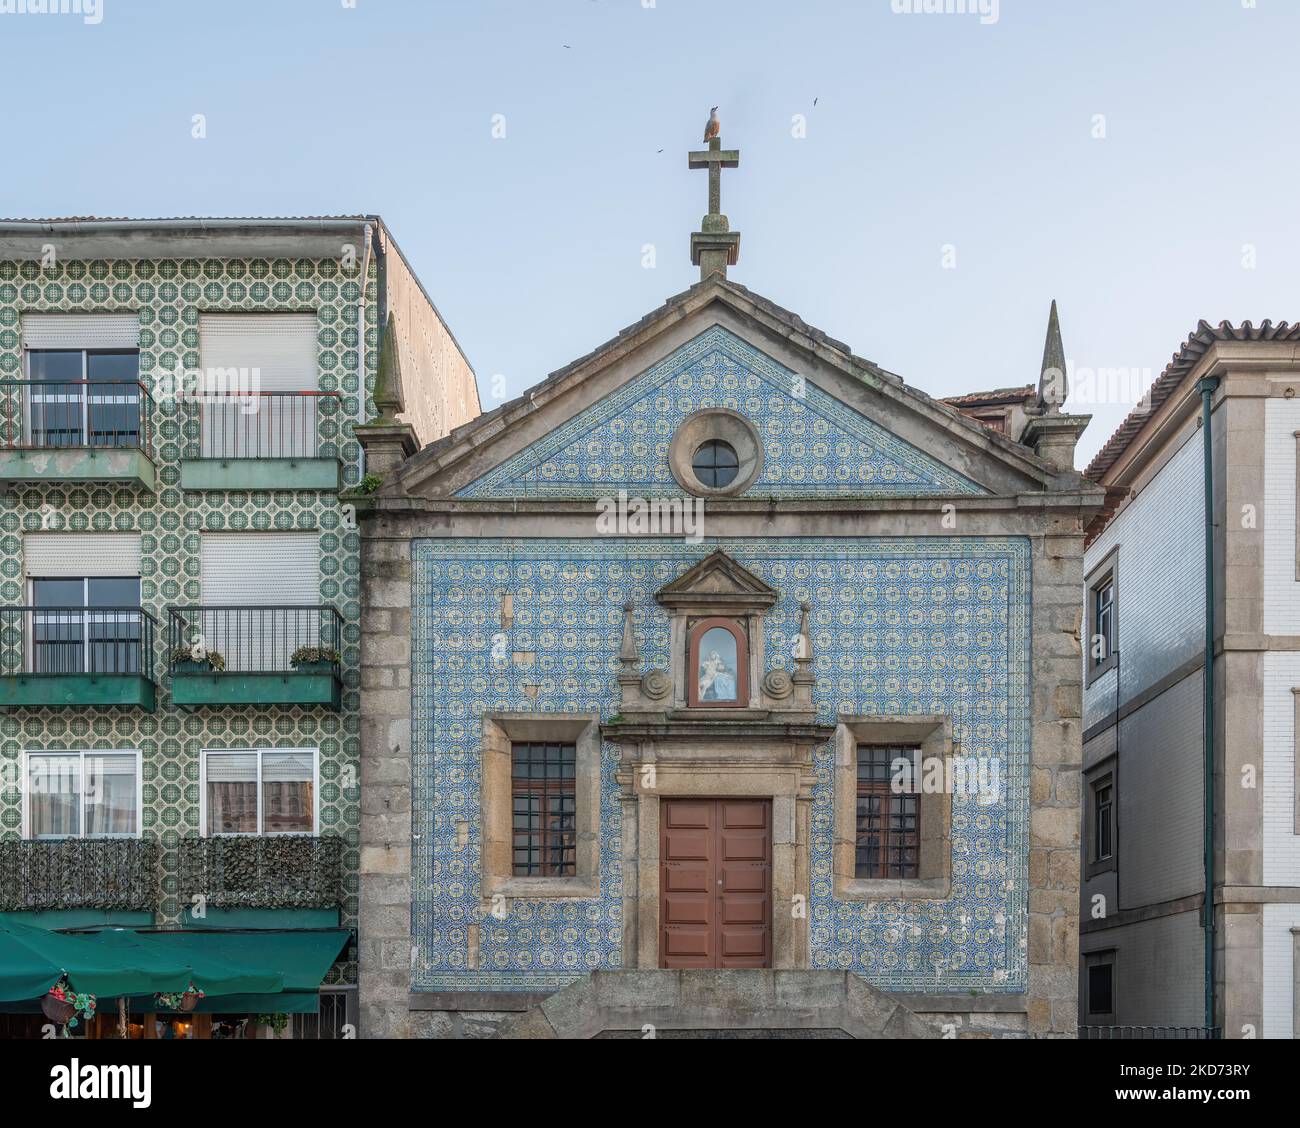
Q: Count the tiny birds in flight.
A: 3